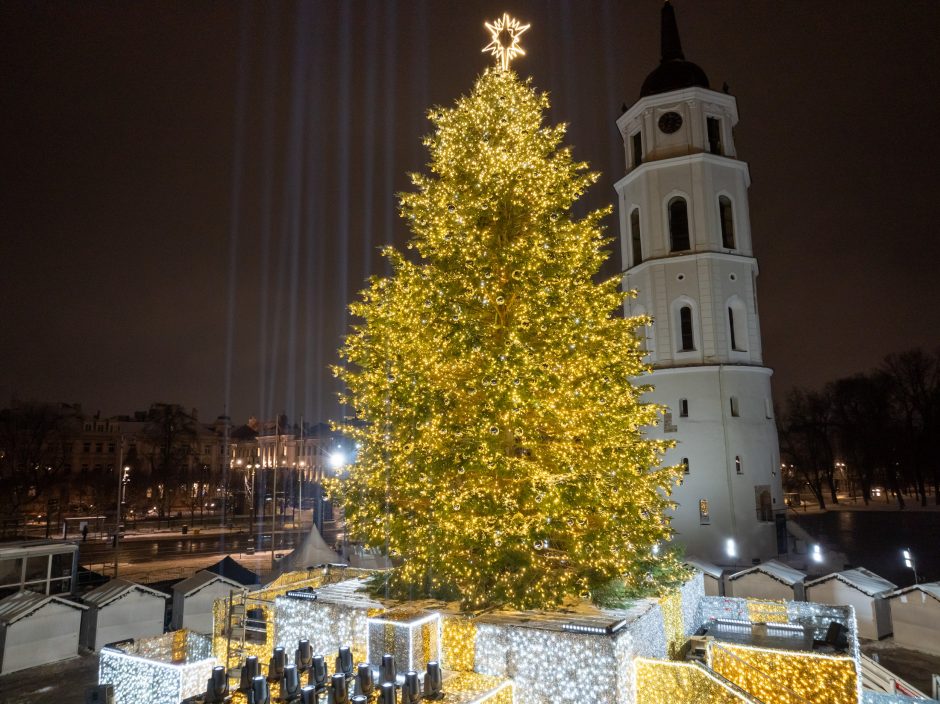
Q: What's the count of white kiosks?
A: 7